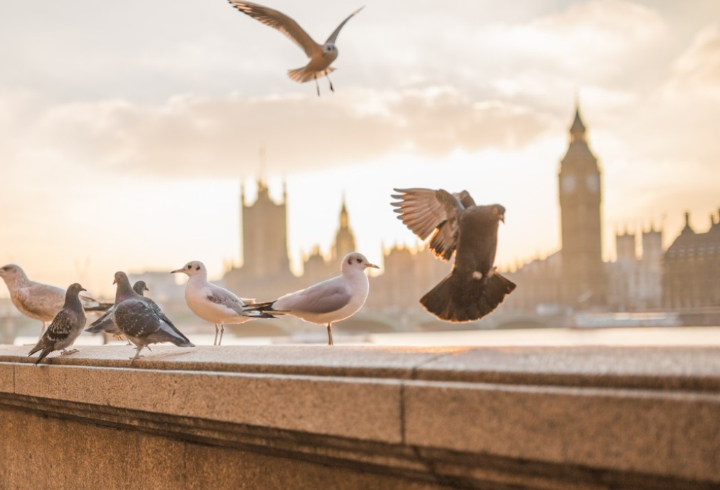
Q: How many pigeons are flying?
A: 1